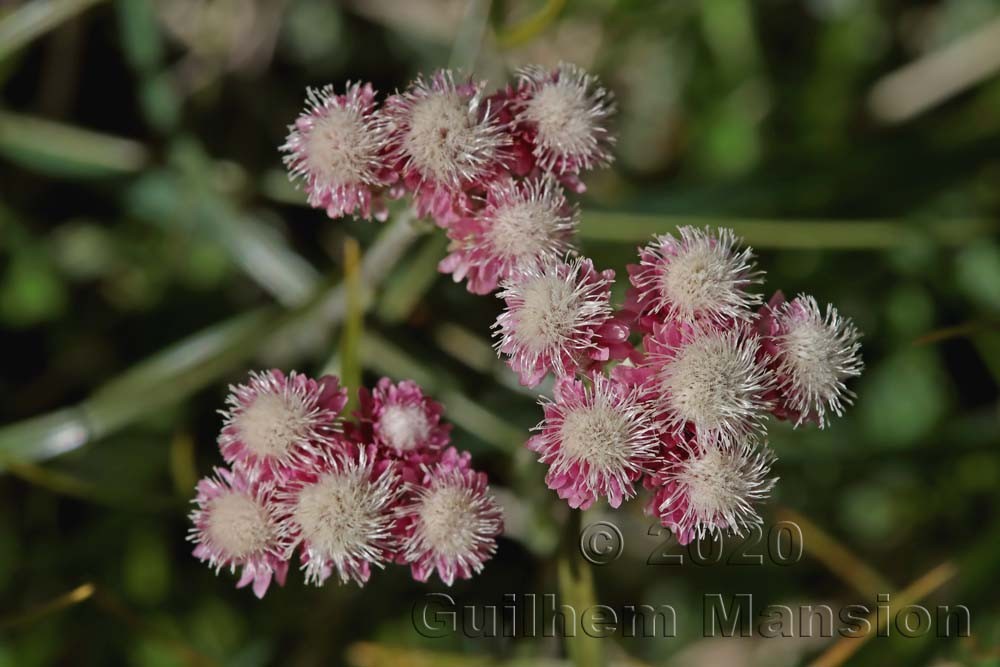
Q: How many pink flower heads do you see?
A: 15